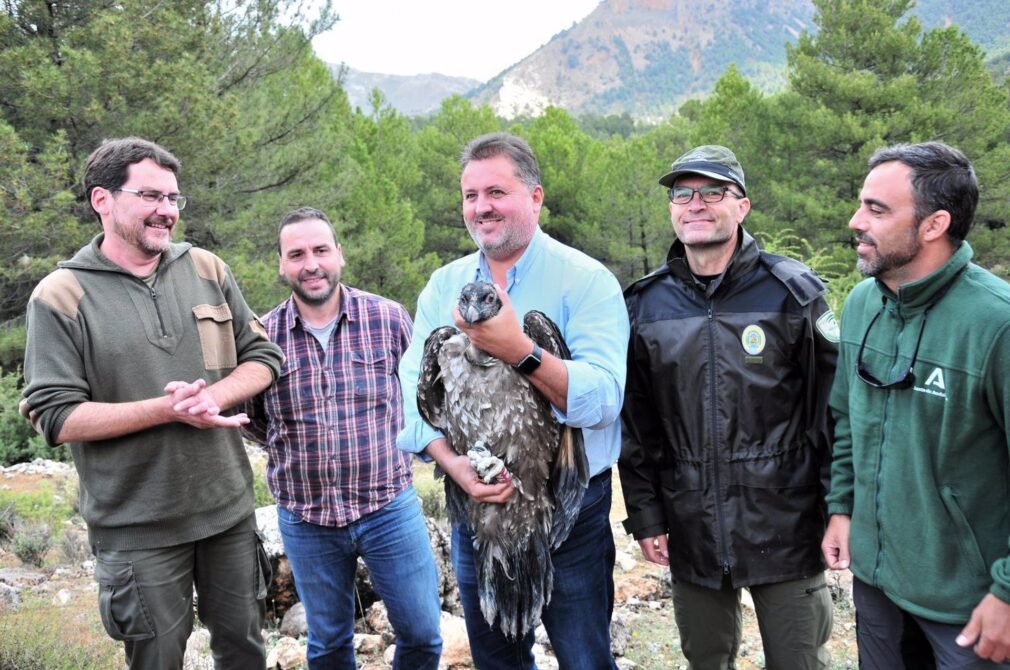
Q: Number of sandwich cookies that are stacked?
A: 0